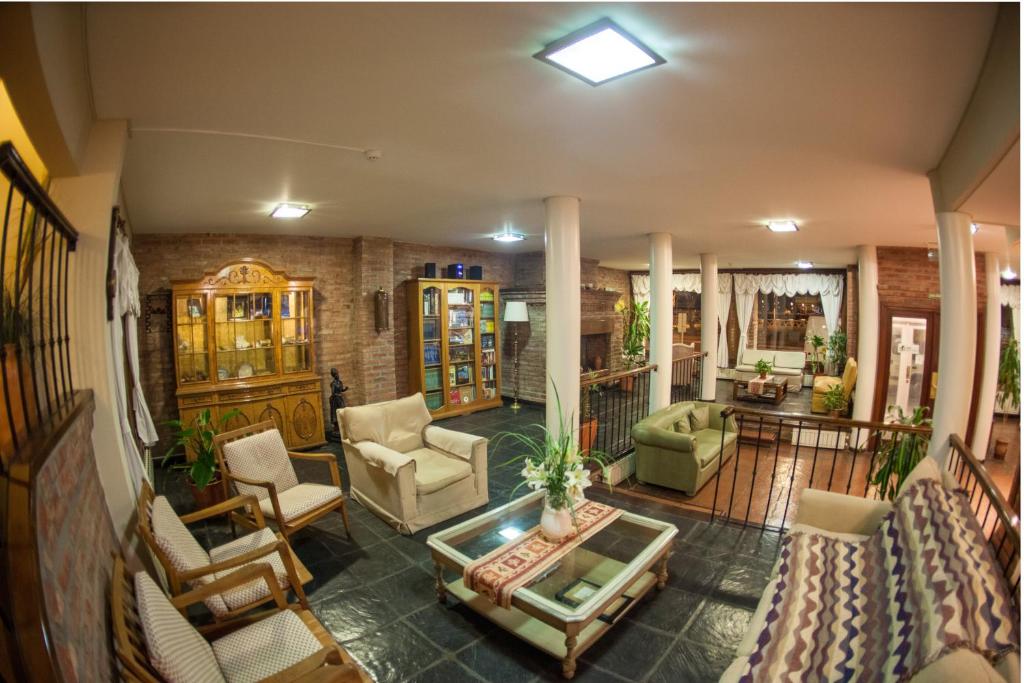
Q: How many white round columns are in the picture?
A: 6